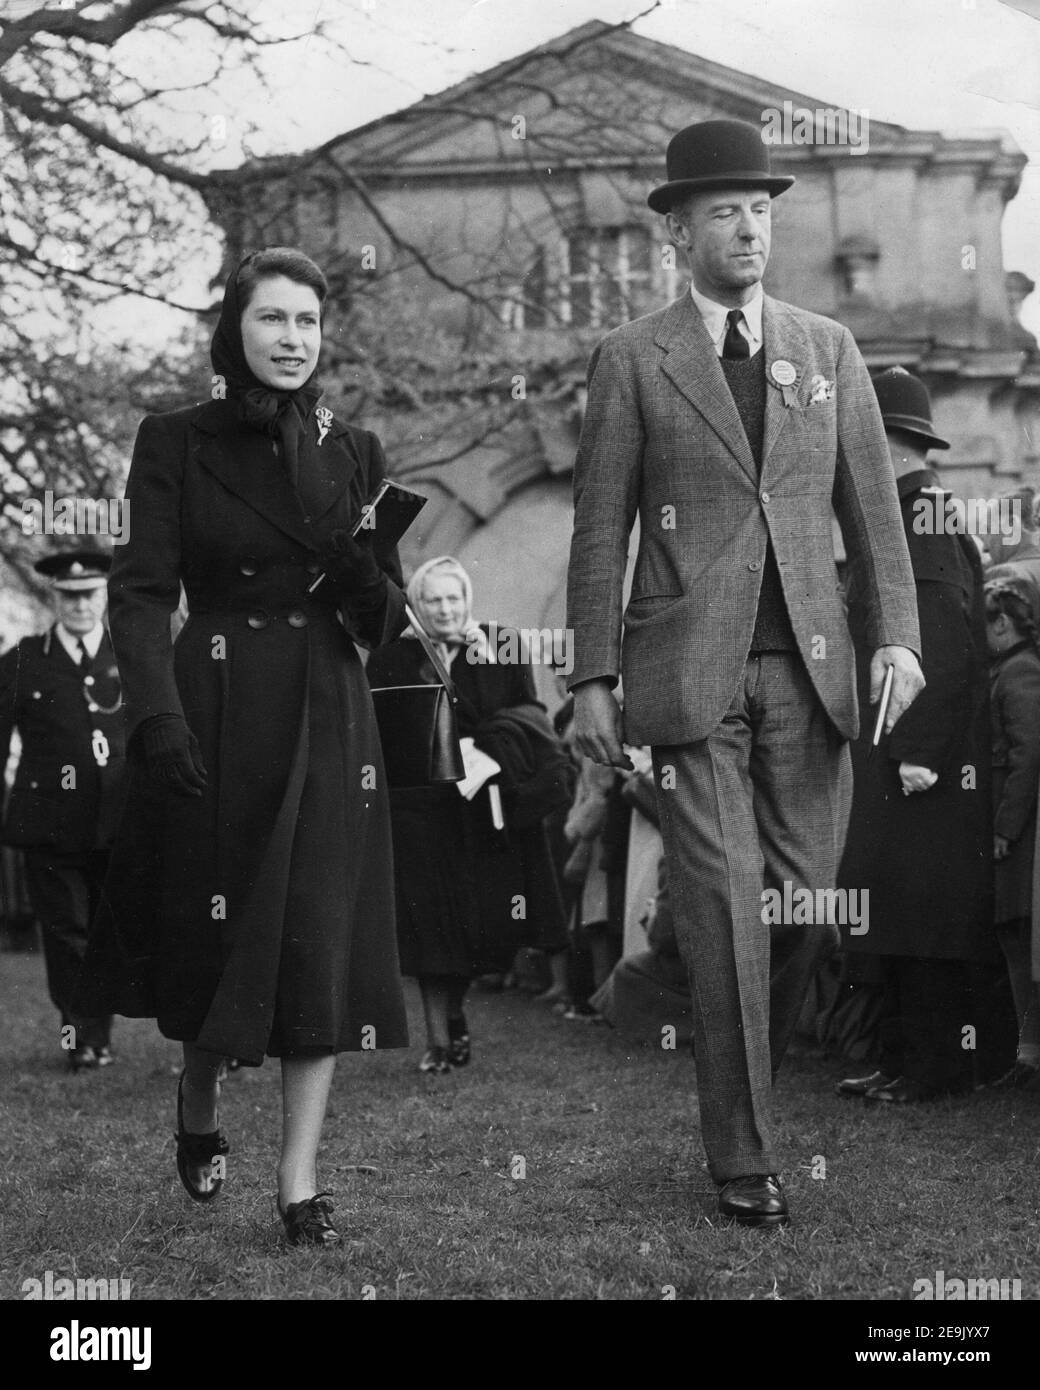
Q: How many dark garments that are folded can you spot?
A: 1